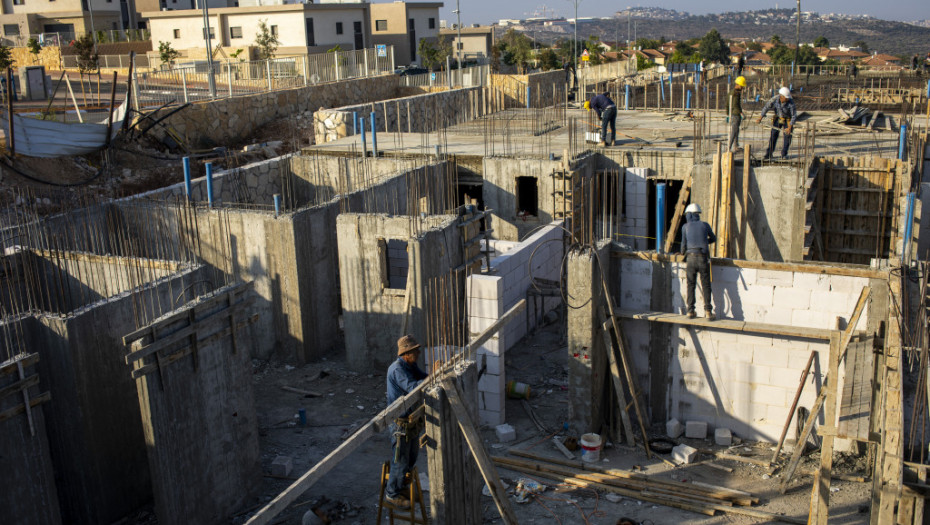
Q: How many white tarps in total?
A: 1